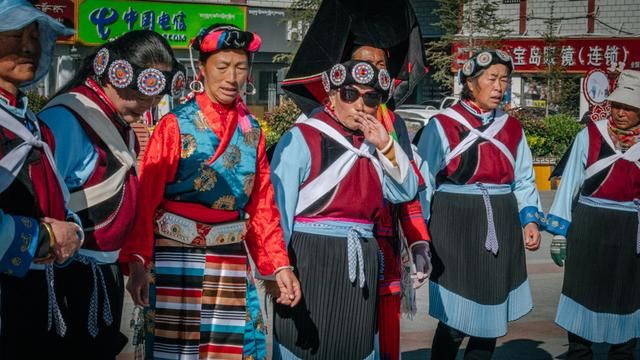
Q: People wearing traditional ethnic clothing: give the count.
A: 7